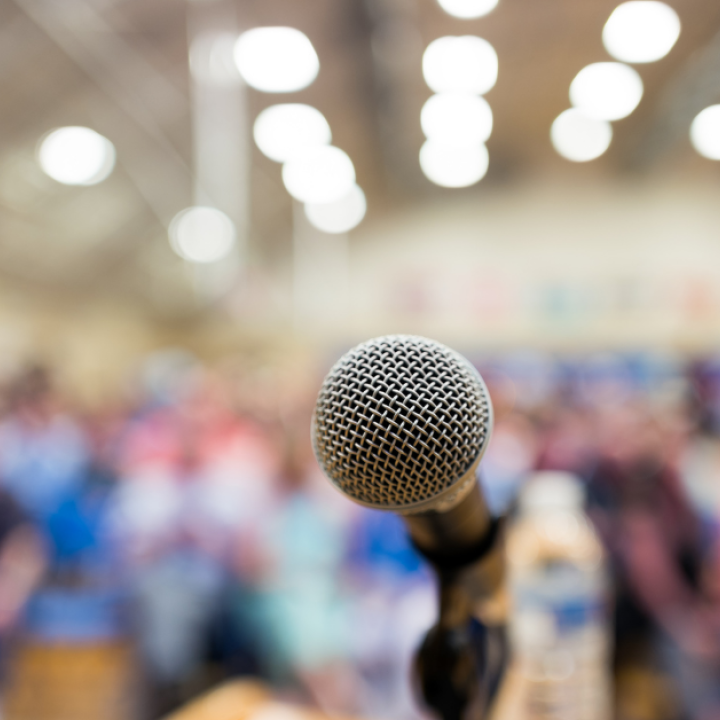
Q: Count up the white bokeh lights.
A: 14